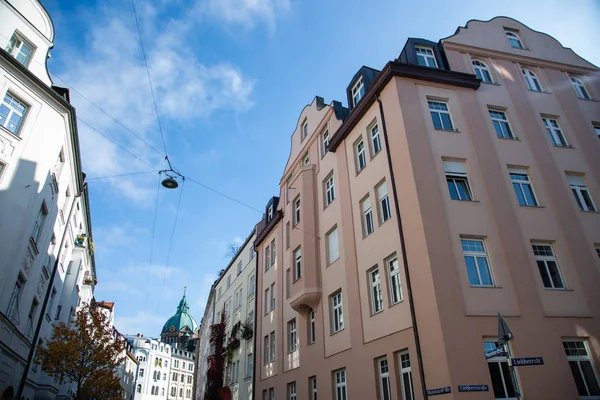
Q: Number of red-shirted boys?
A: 0